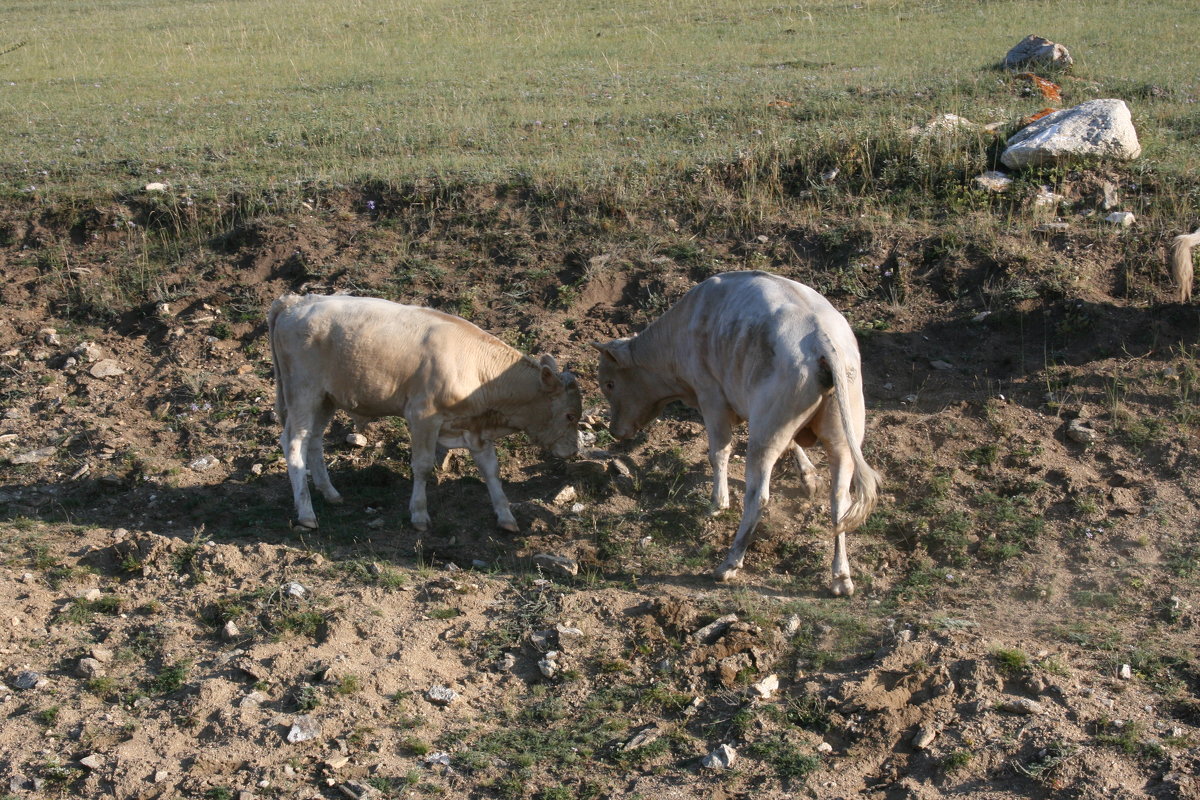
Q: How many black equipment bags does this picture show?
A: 0